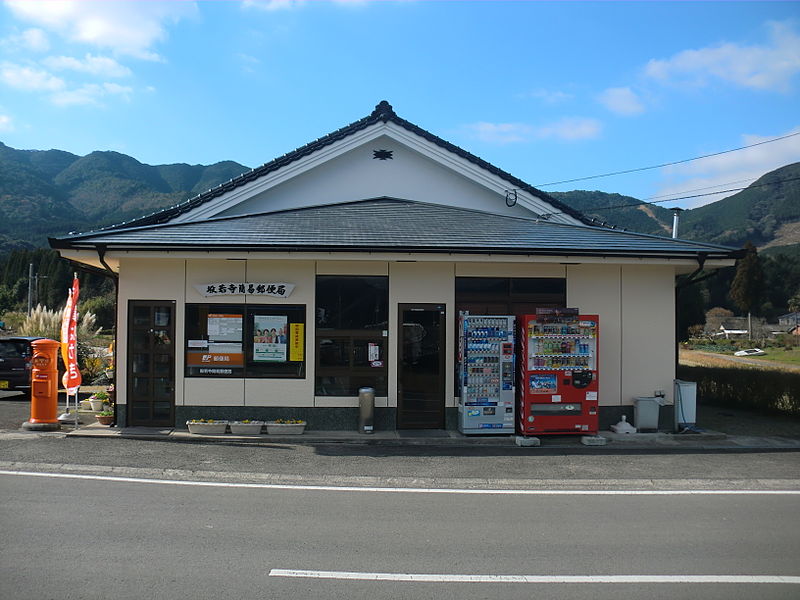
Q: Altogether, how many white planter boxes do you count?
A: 3